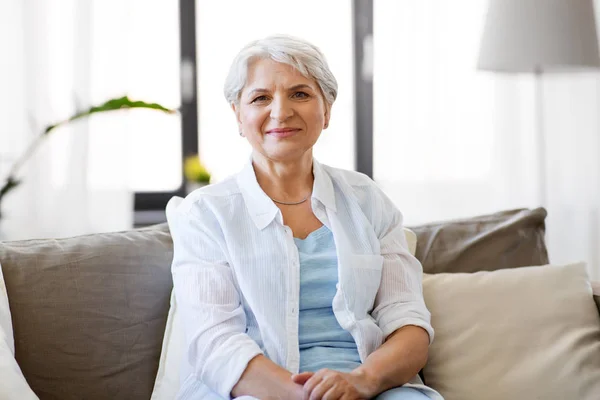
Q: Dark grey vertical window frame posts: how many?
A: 2